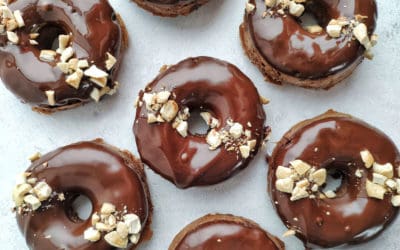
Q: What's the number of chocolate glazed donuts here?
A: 7